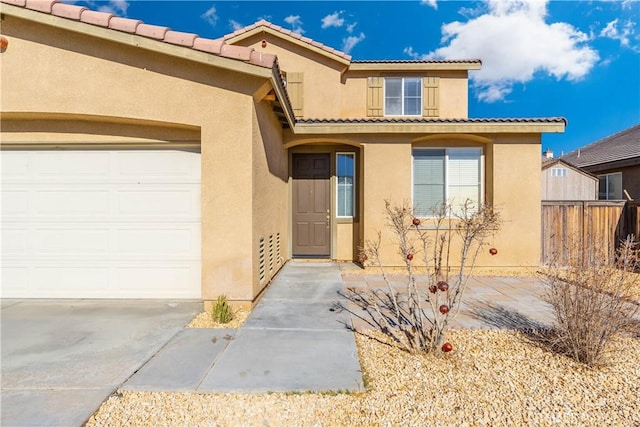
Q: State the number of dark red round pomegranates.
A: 8